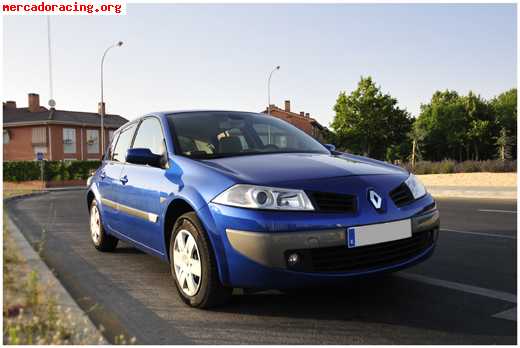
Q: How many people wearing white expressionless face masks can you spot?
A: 0